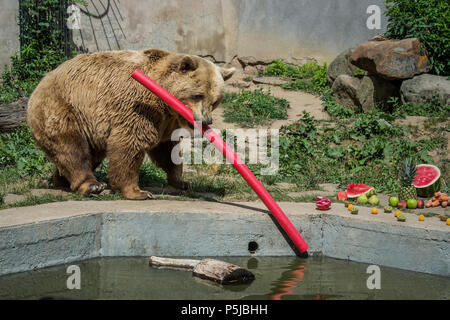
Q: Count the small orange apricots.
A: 5